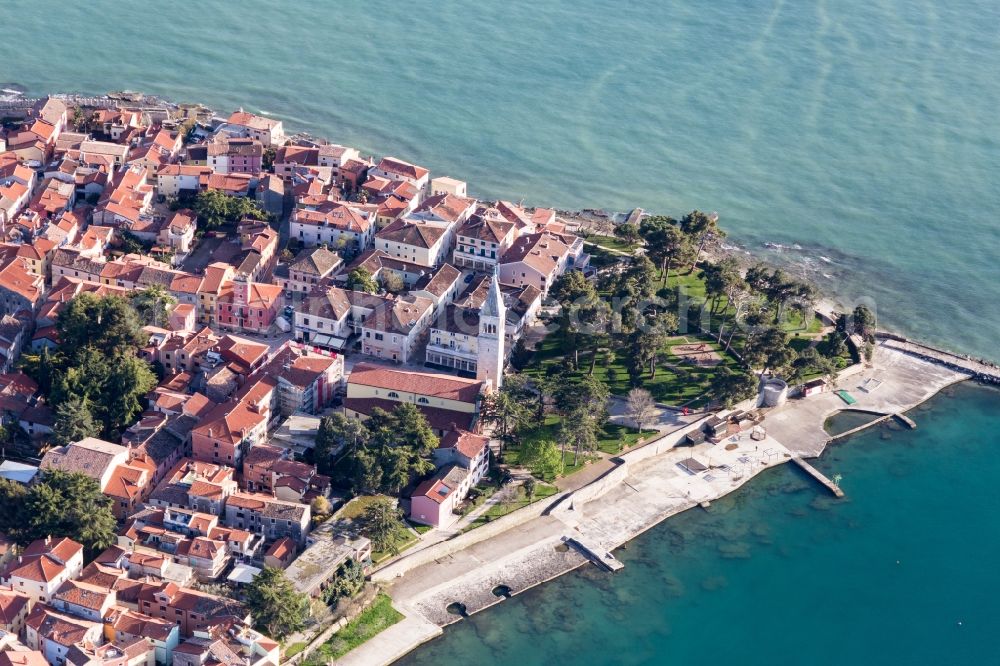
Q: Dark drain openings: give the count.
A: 2